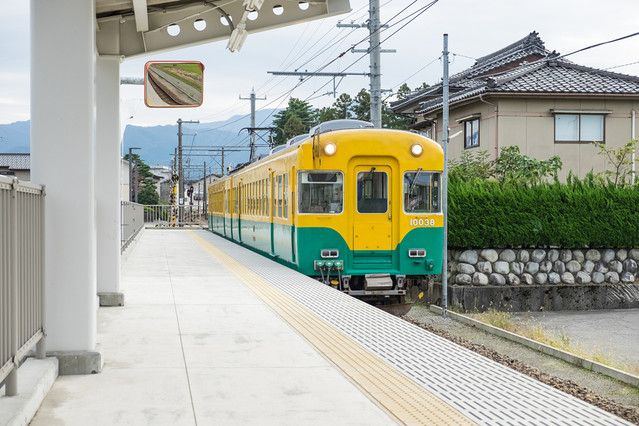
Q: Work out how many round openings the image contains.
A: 6